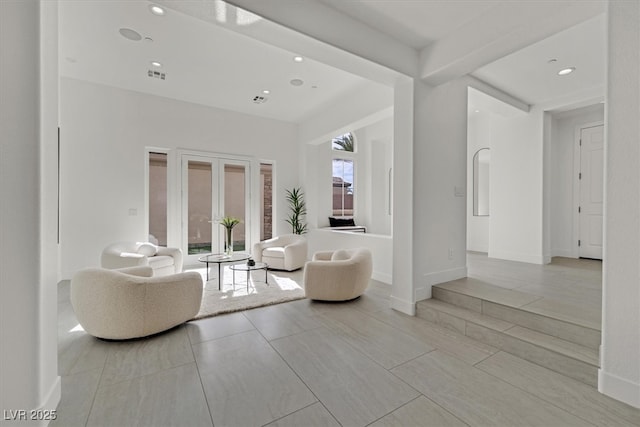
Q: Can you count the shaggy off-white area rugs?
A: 1